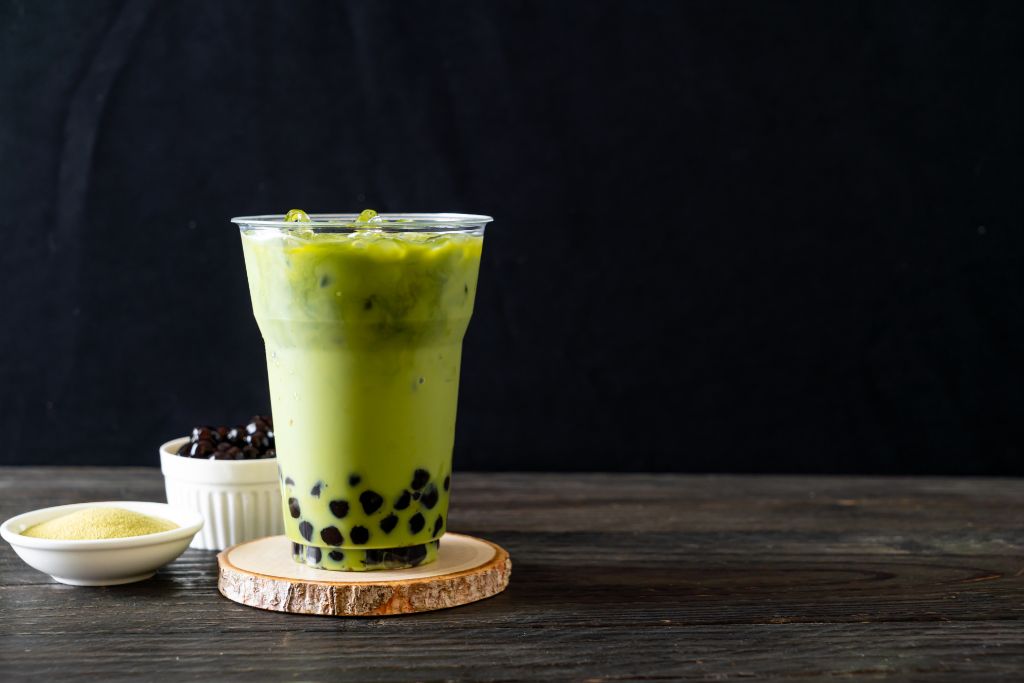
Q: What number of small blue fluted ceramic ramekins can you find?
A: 0